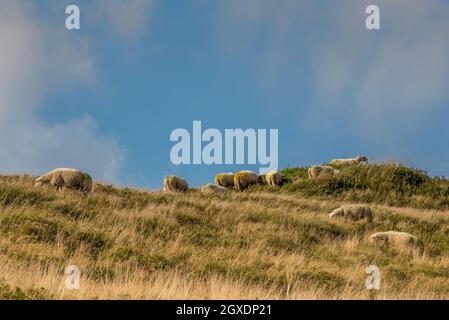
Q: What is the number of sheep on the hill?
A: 10